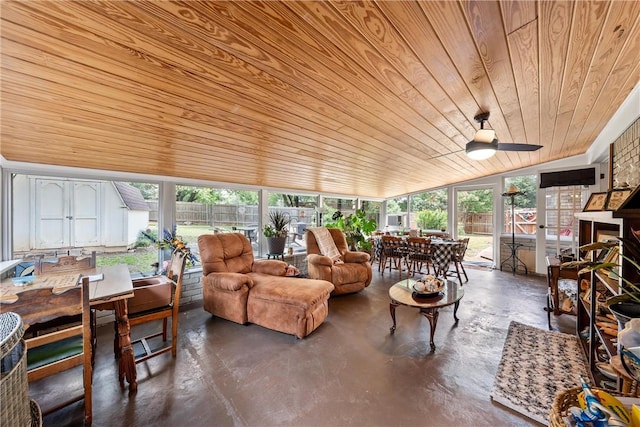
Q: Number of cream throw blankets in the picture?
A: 1